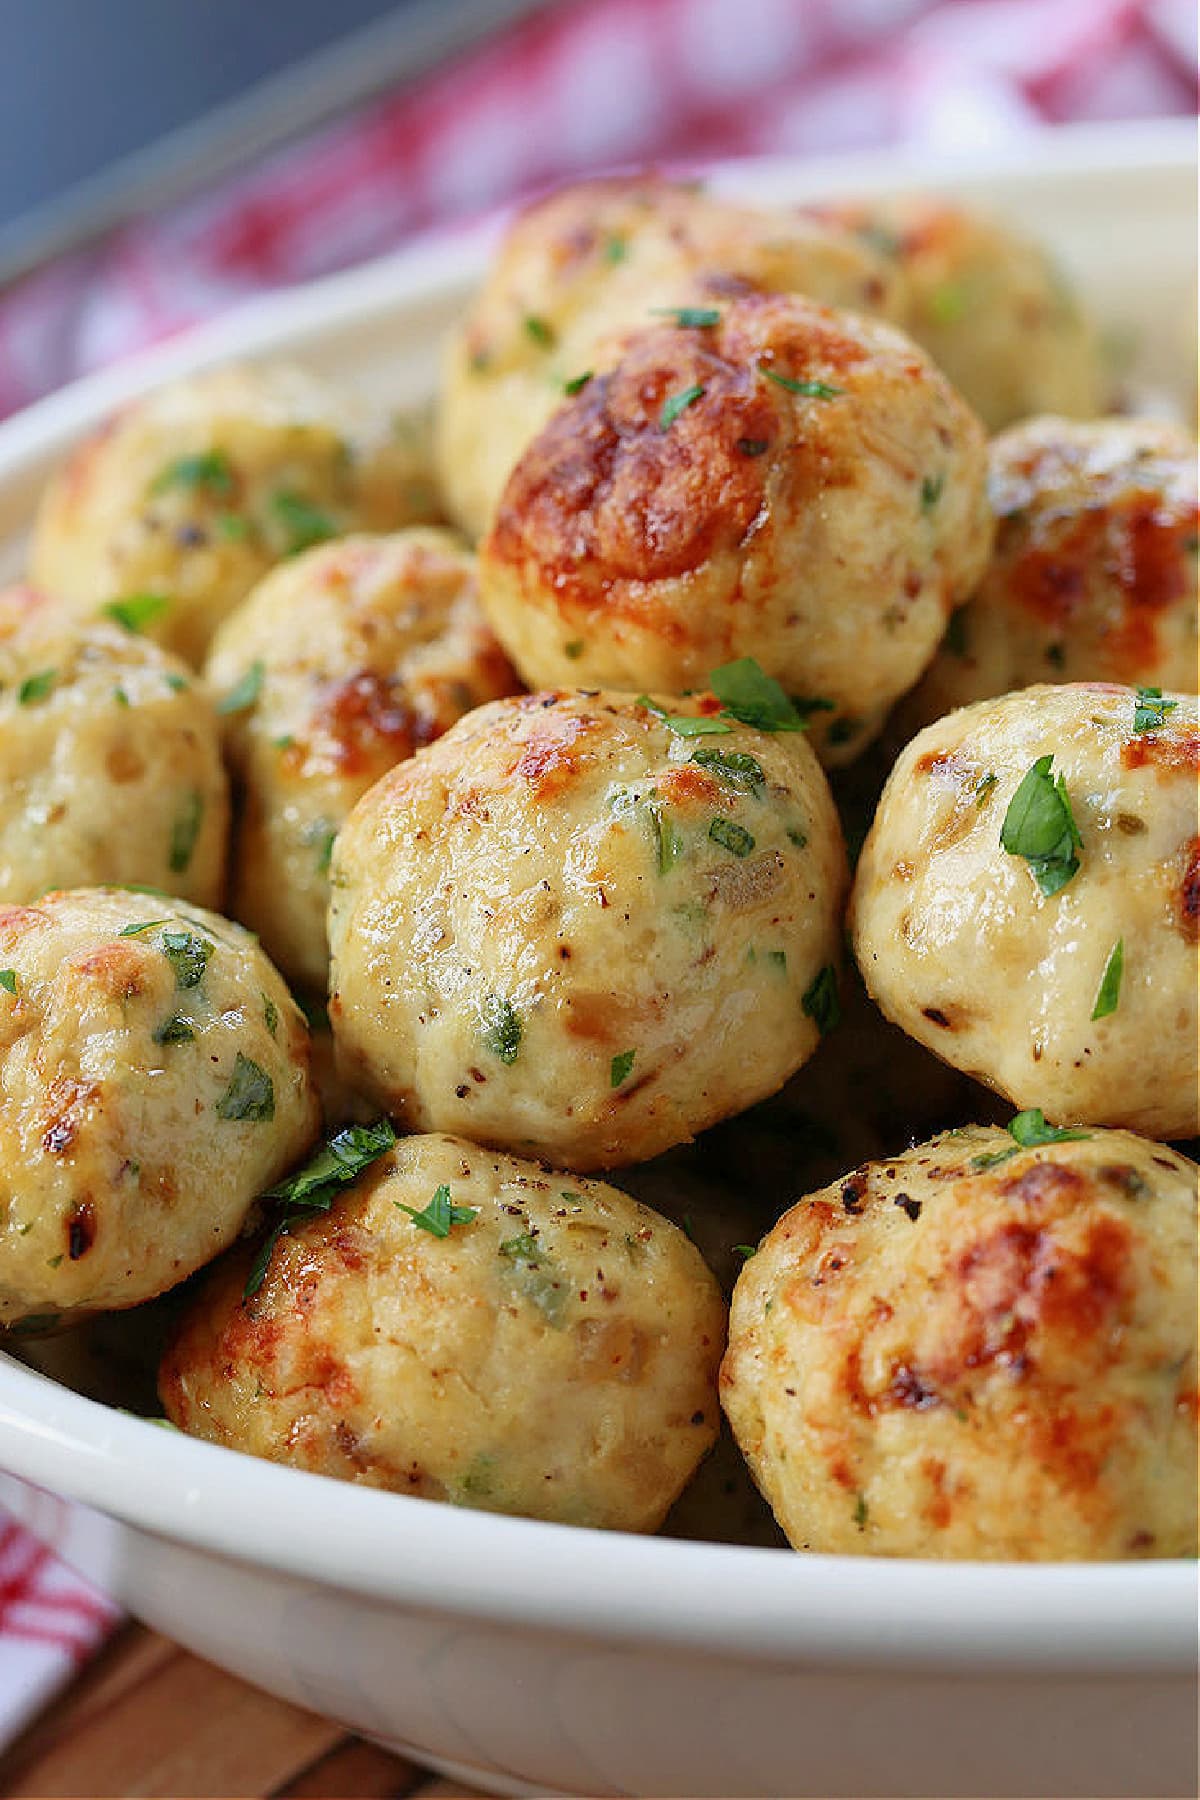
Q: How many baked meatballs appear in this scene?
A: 12